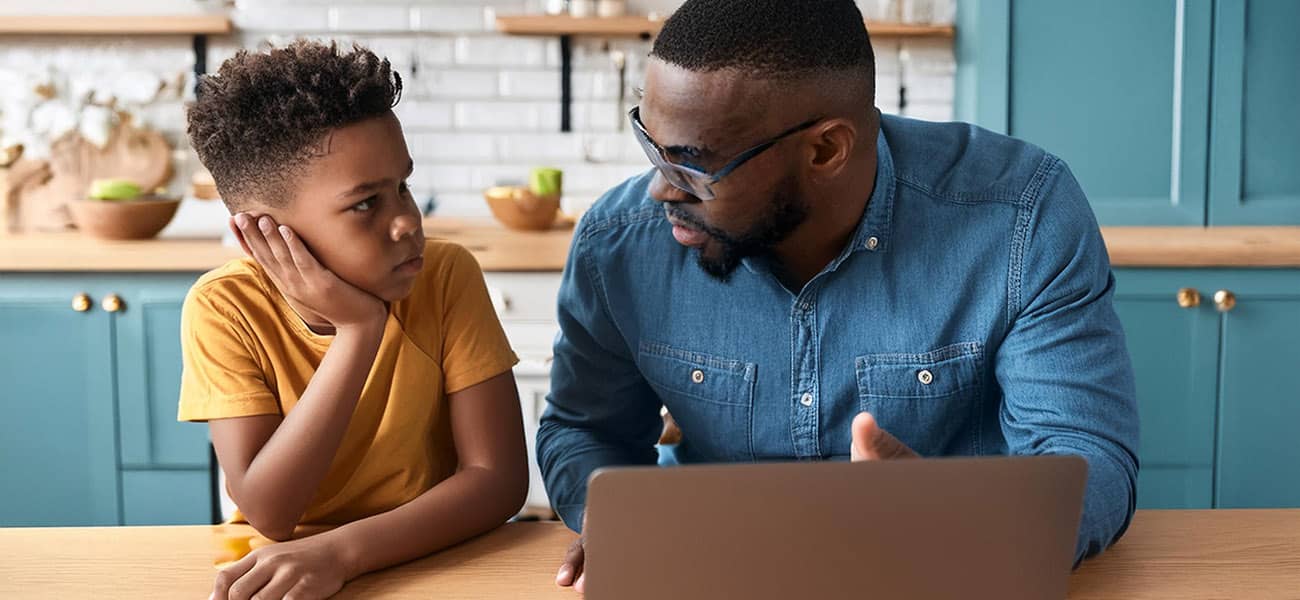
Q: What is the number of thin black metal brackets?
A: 2